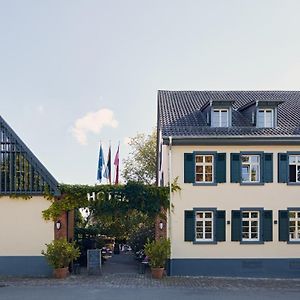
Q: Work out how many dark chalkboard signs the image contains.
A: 1